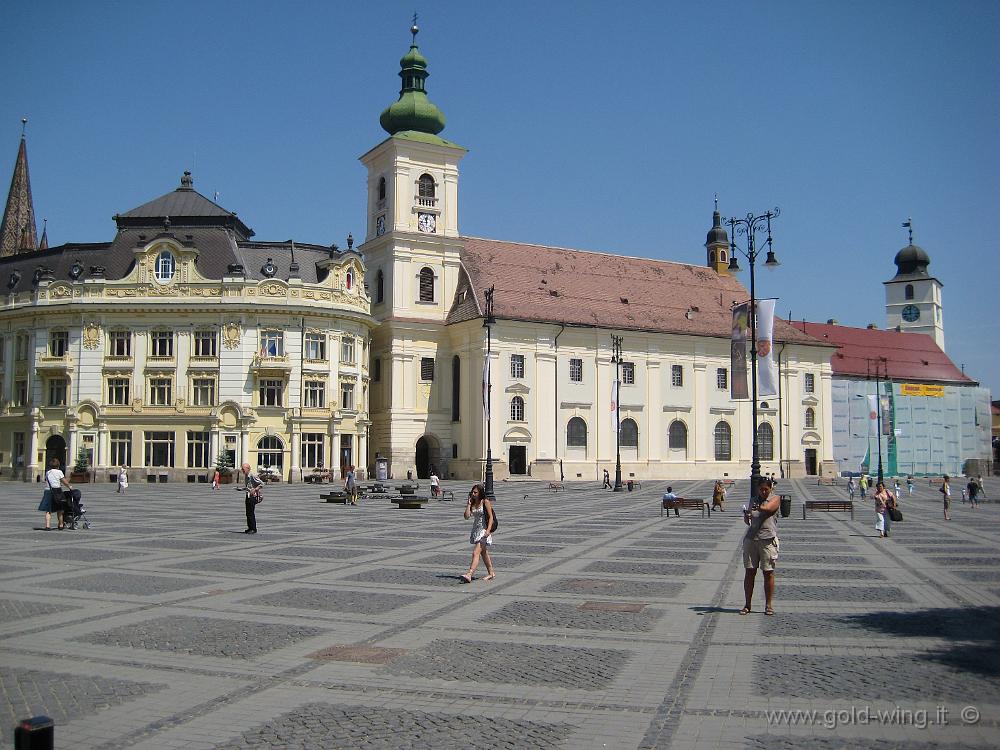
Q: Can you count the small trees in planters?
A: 2